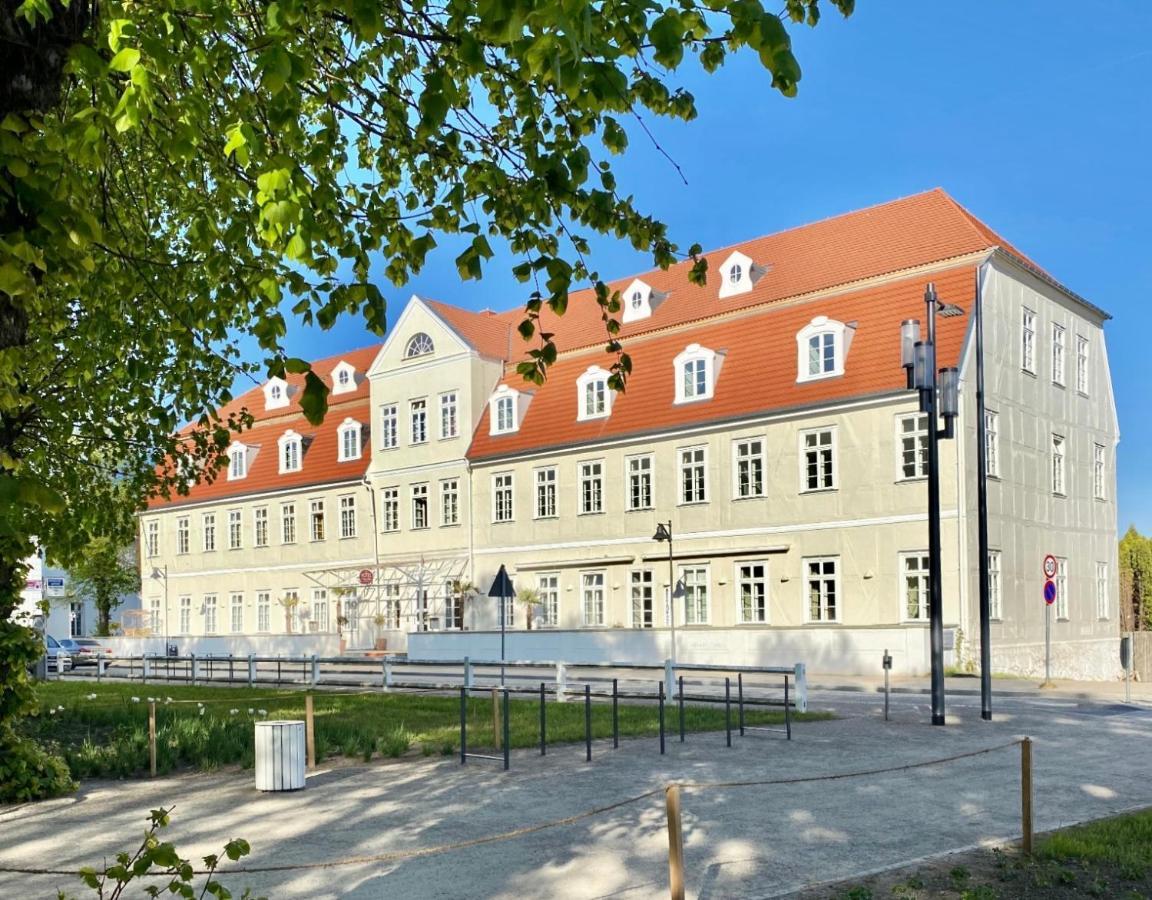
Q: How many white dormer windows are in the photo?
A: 12